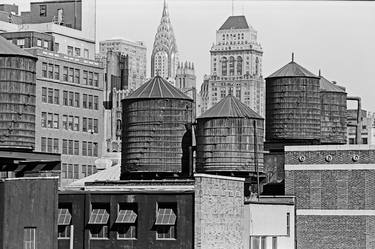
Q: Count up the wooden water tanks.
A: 5